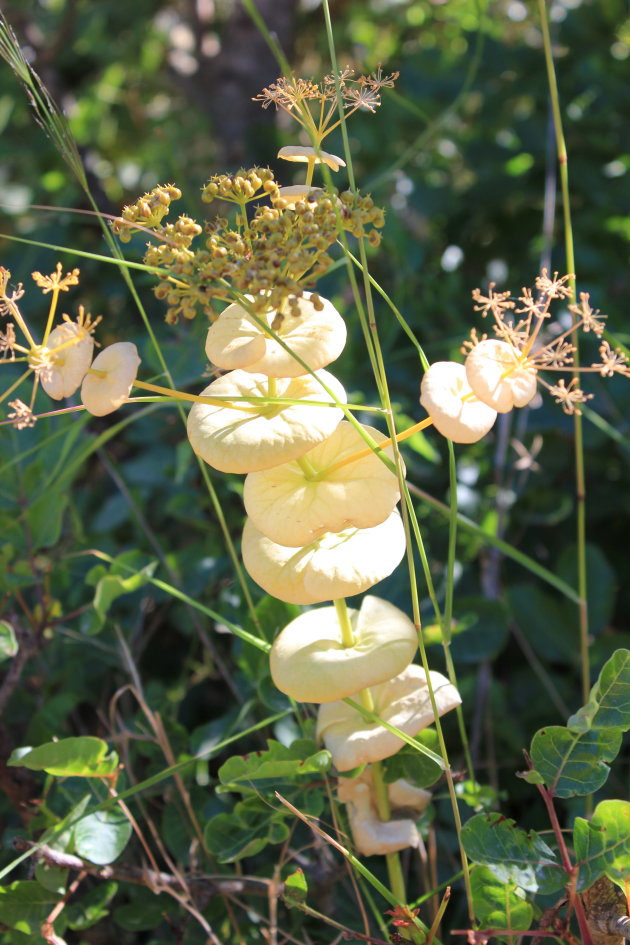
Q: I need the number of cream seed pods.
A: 13